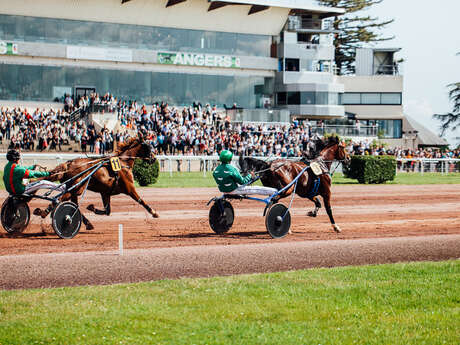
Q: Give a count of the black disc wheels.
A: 4